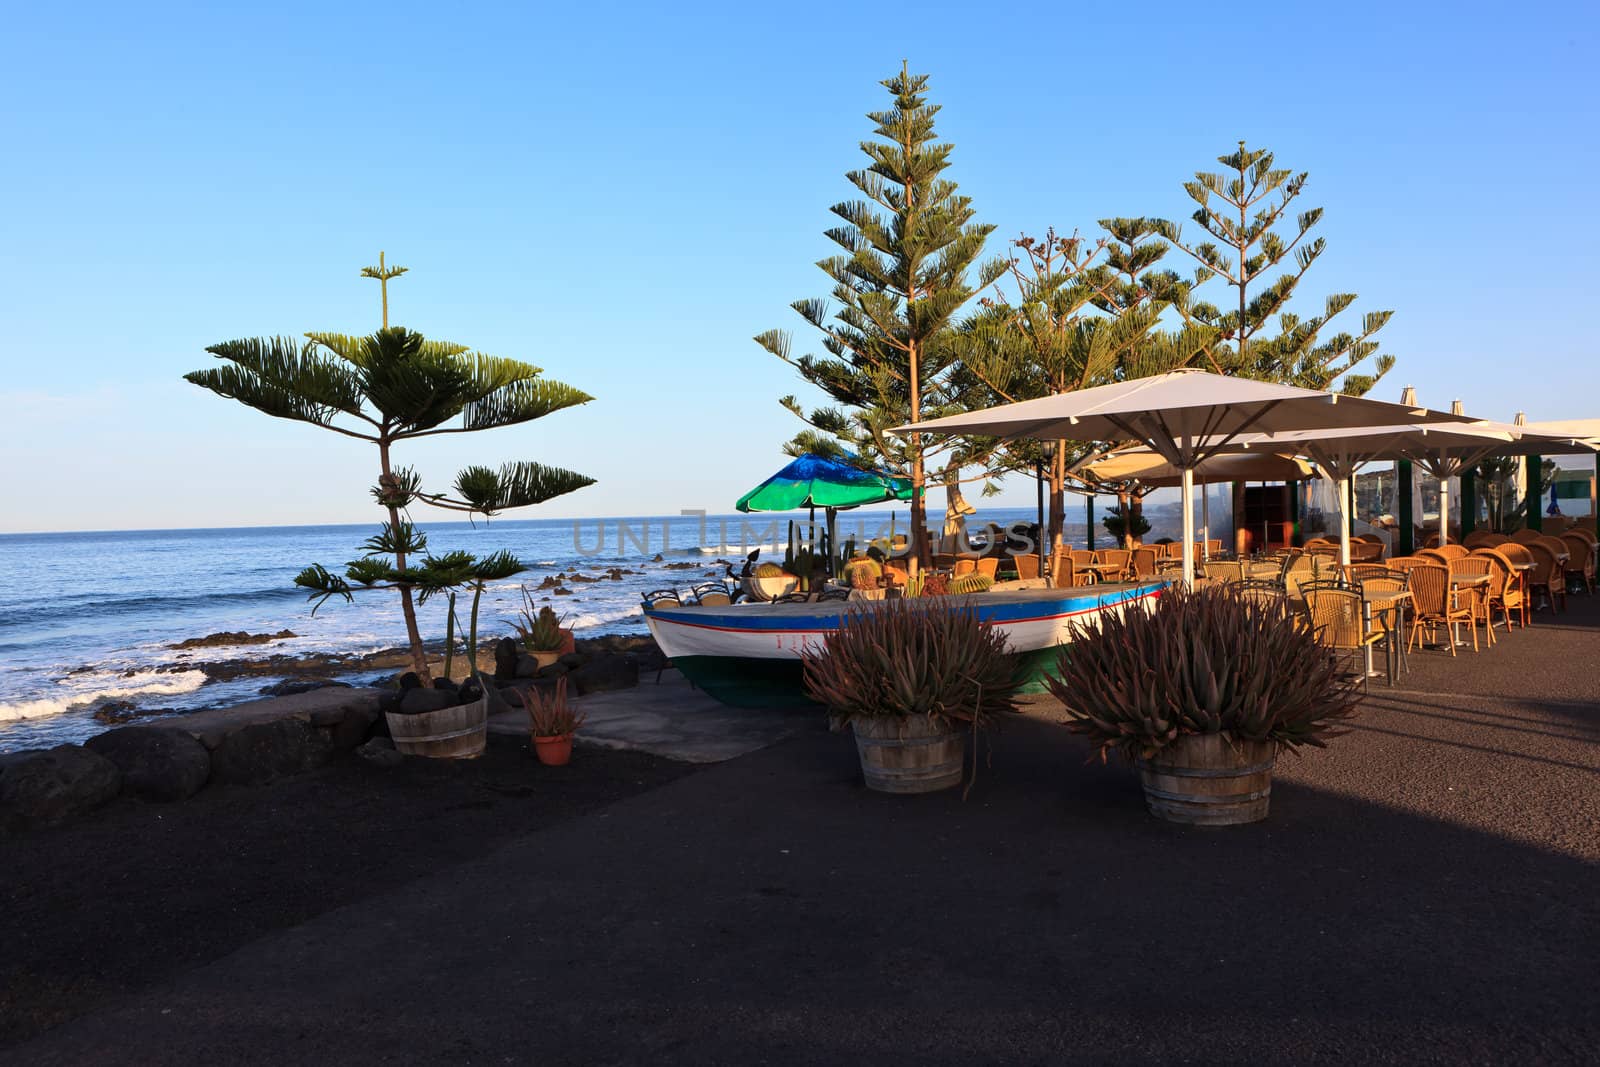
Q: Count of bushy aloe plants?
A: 2